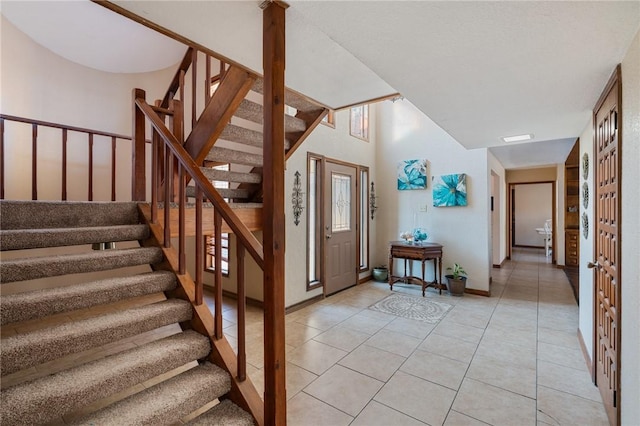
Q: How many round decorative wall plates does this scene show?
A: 3